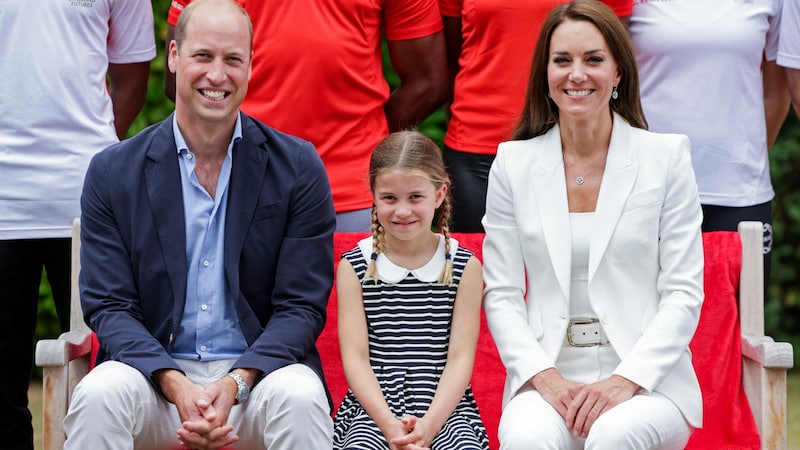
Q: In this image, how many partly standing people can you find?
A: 5